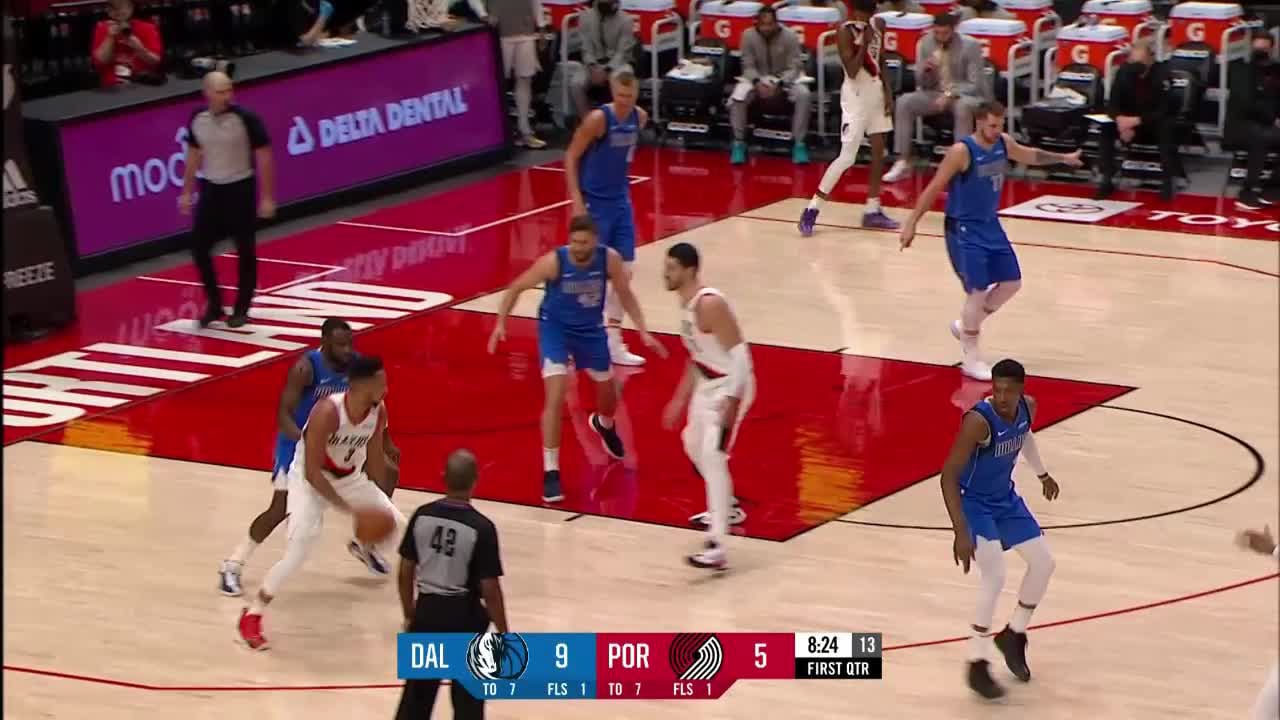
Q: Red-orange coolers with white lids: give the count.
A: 11